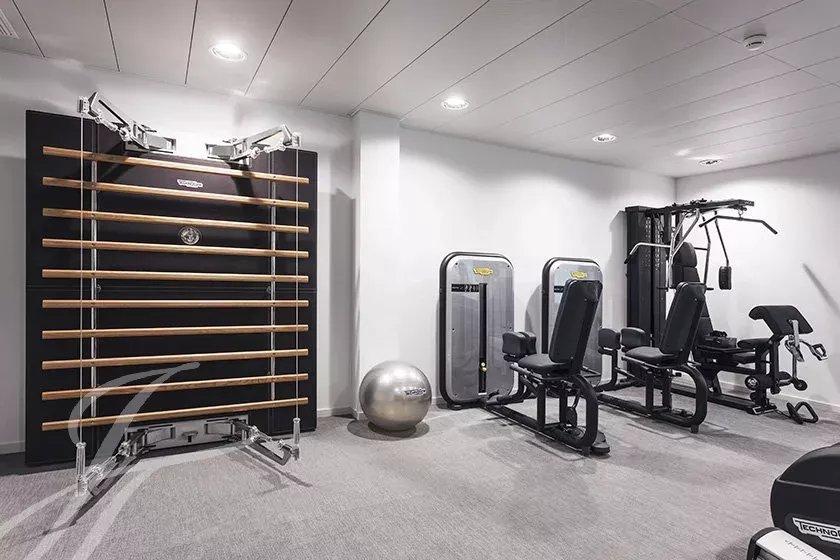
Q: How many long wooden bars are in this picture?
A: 10